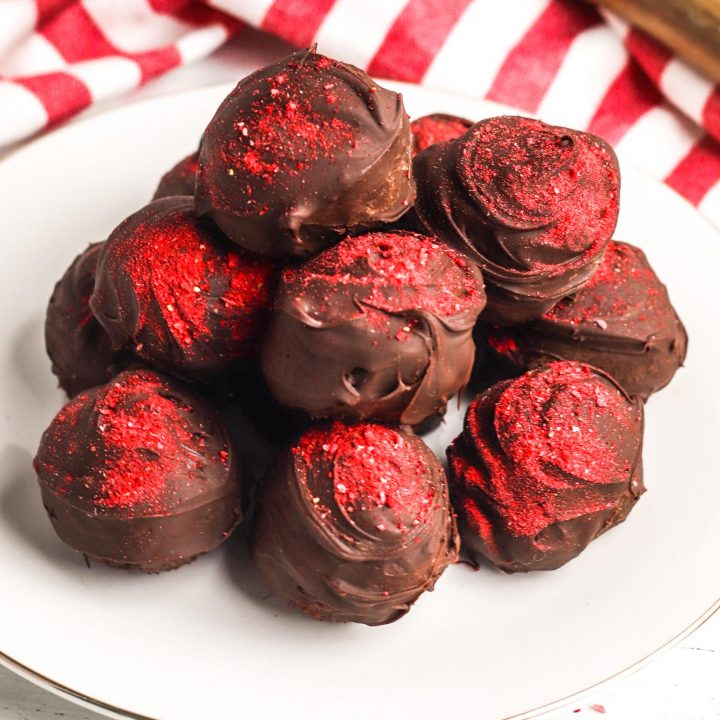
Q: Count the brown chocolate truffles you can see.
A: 11